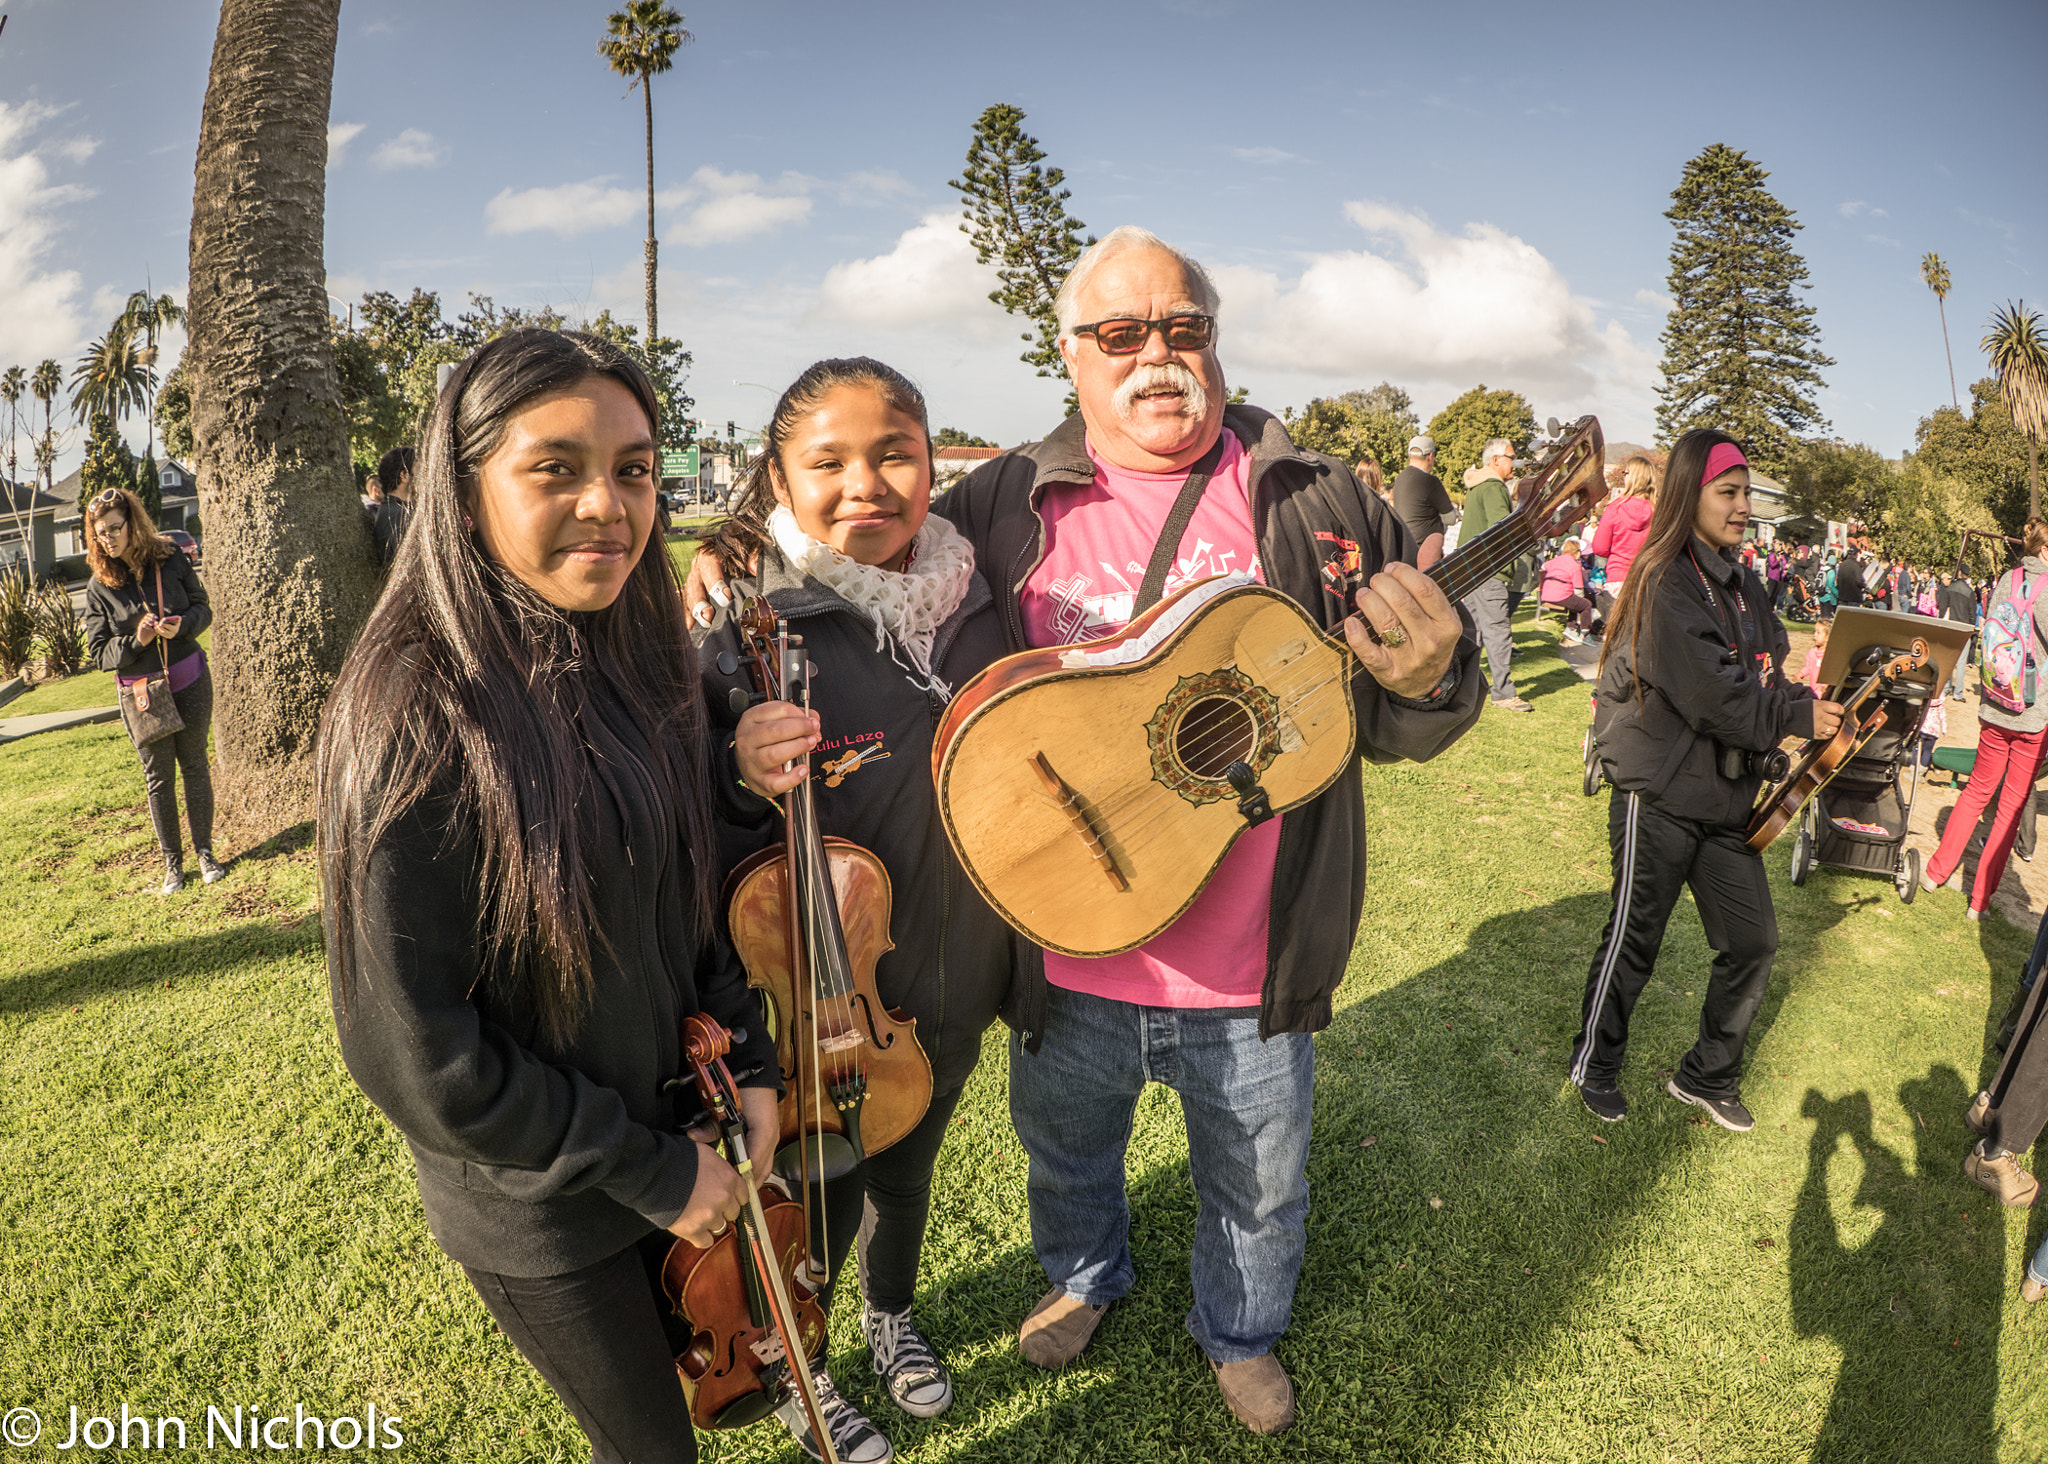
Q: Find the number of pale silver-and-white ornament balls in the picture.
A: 0